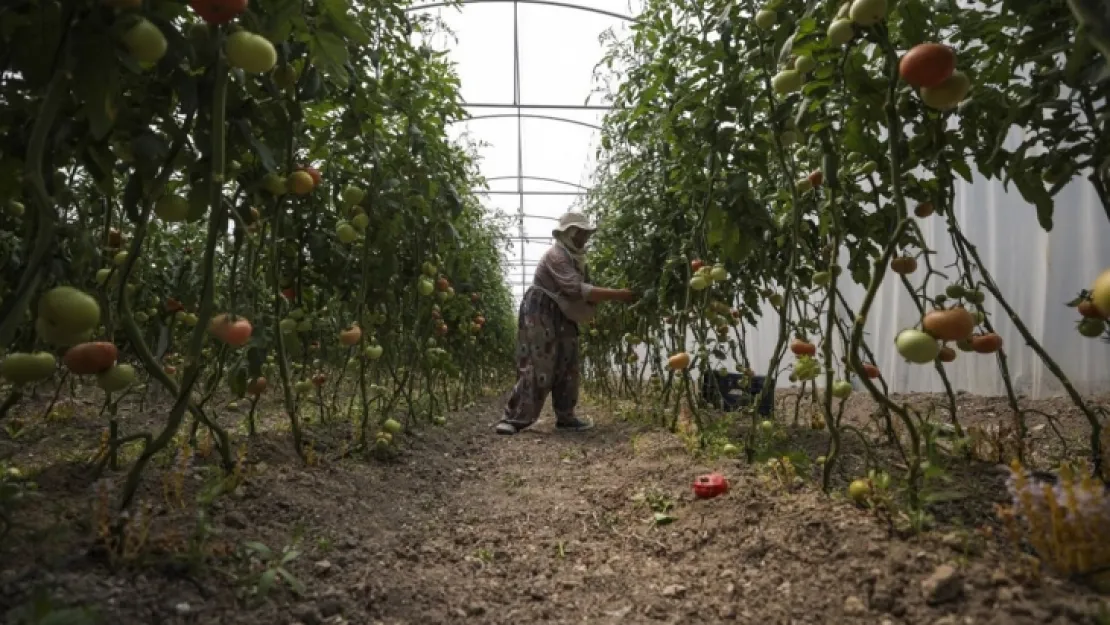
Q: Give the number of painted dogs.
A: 0